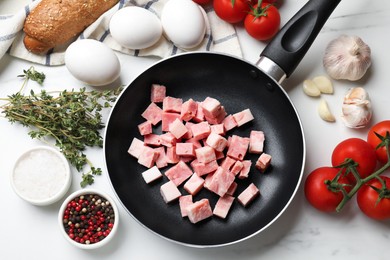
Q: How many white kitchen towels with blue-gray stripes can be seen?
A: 1